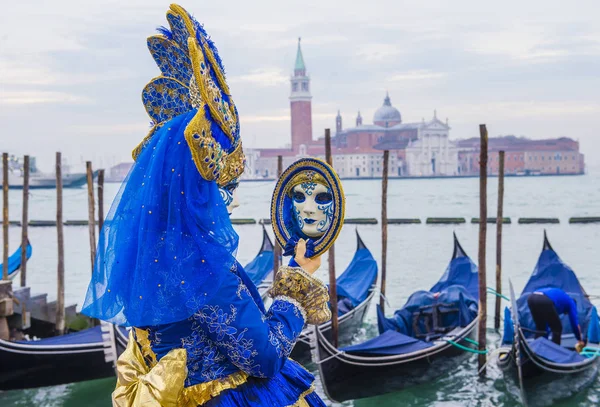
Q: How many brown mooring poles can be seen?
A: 10